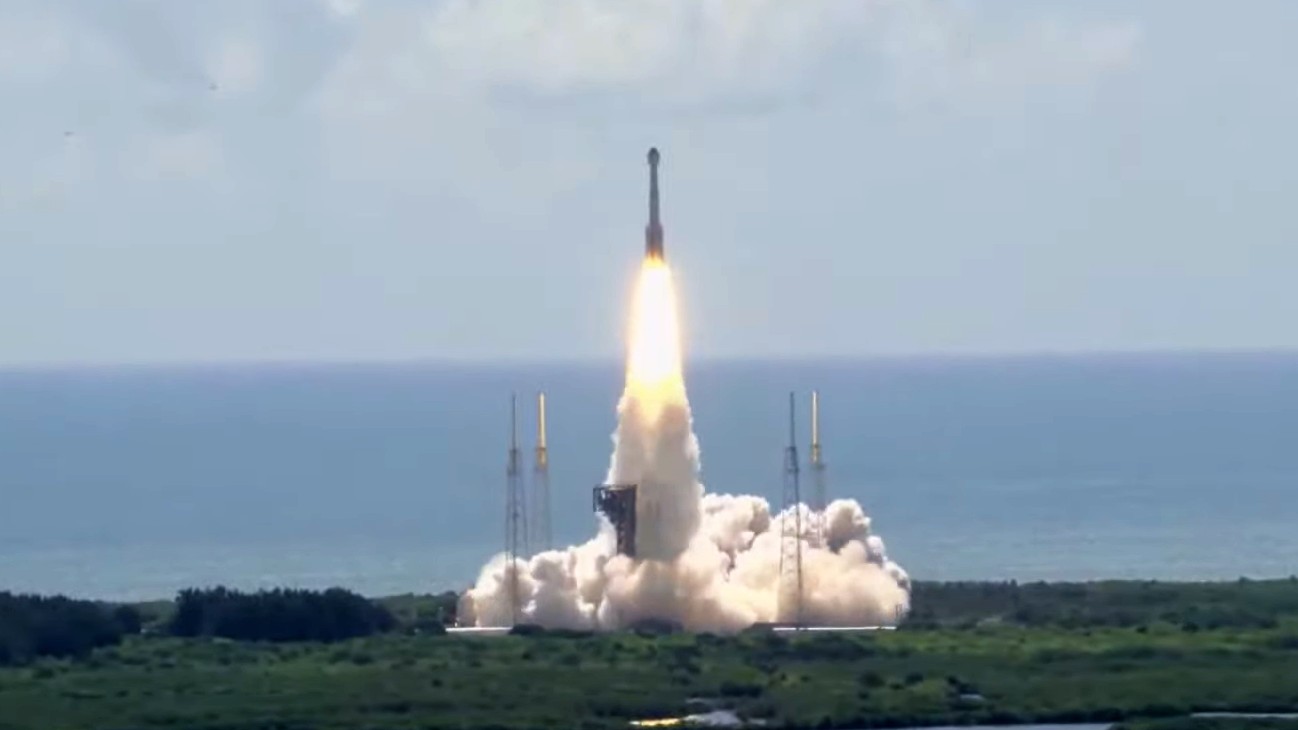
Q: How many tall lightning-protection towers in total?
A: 4